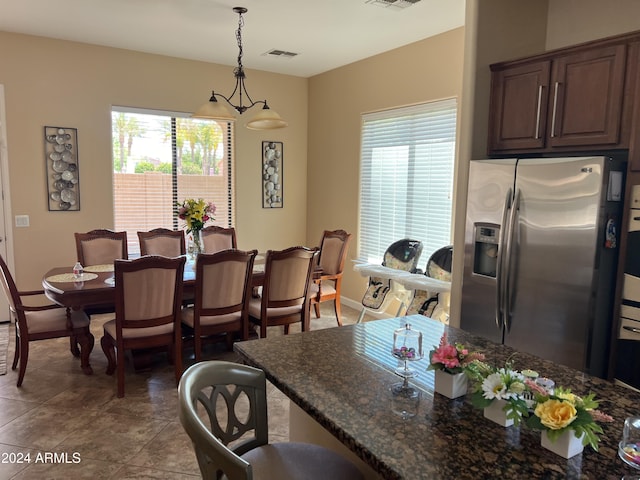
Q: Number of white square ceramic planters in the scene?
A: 3